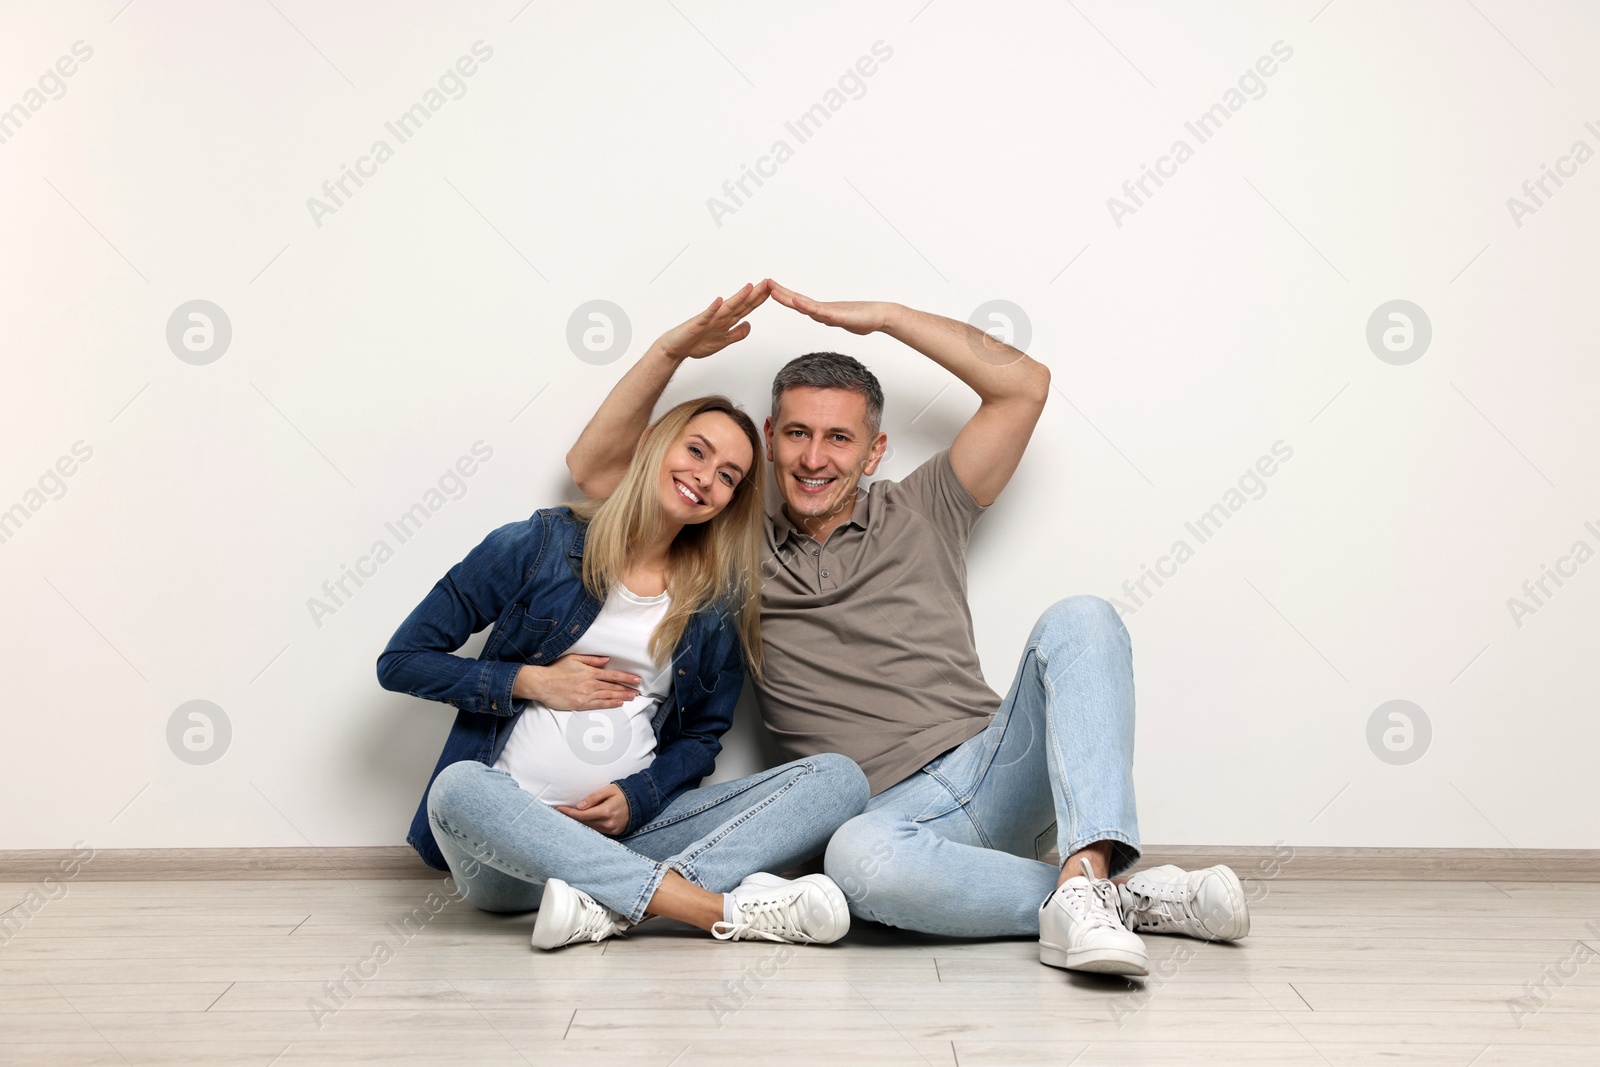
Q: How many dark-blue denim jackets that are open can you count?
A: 1